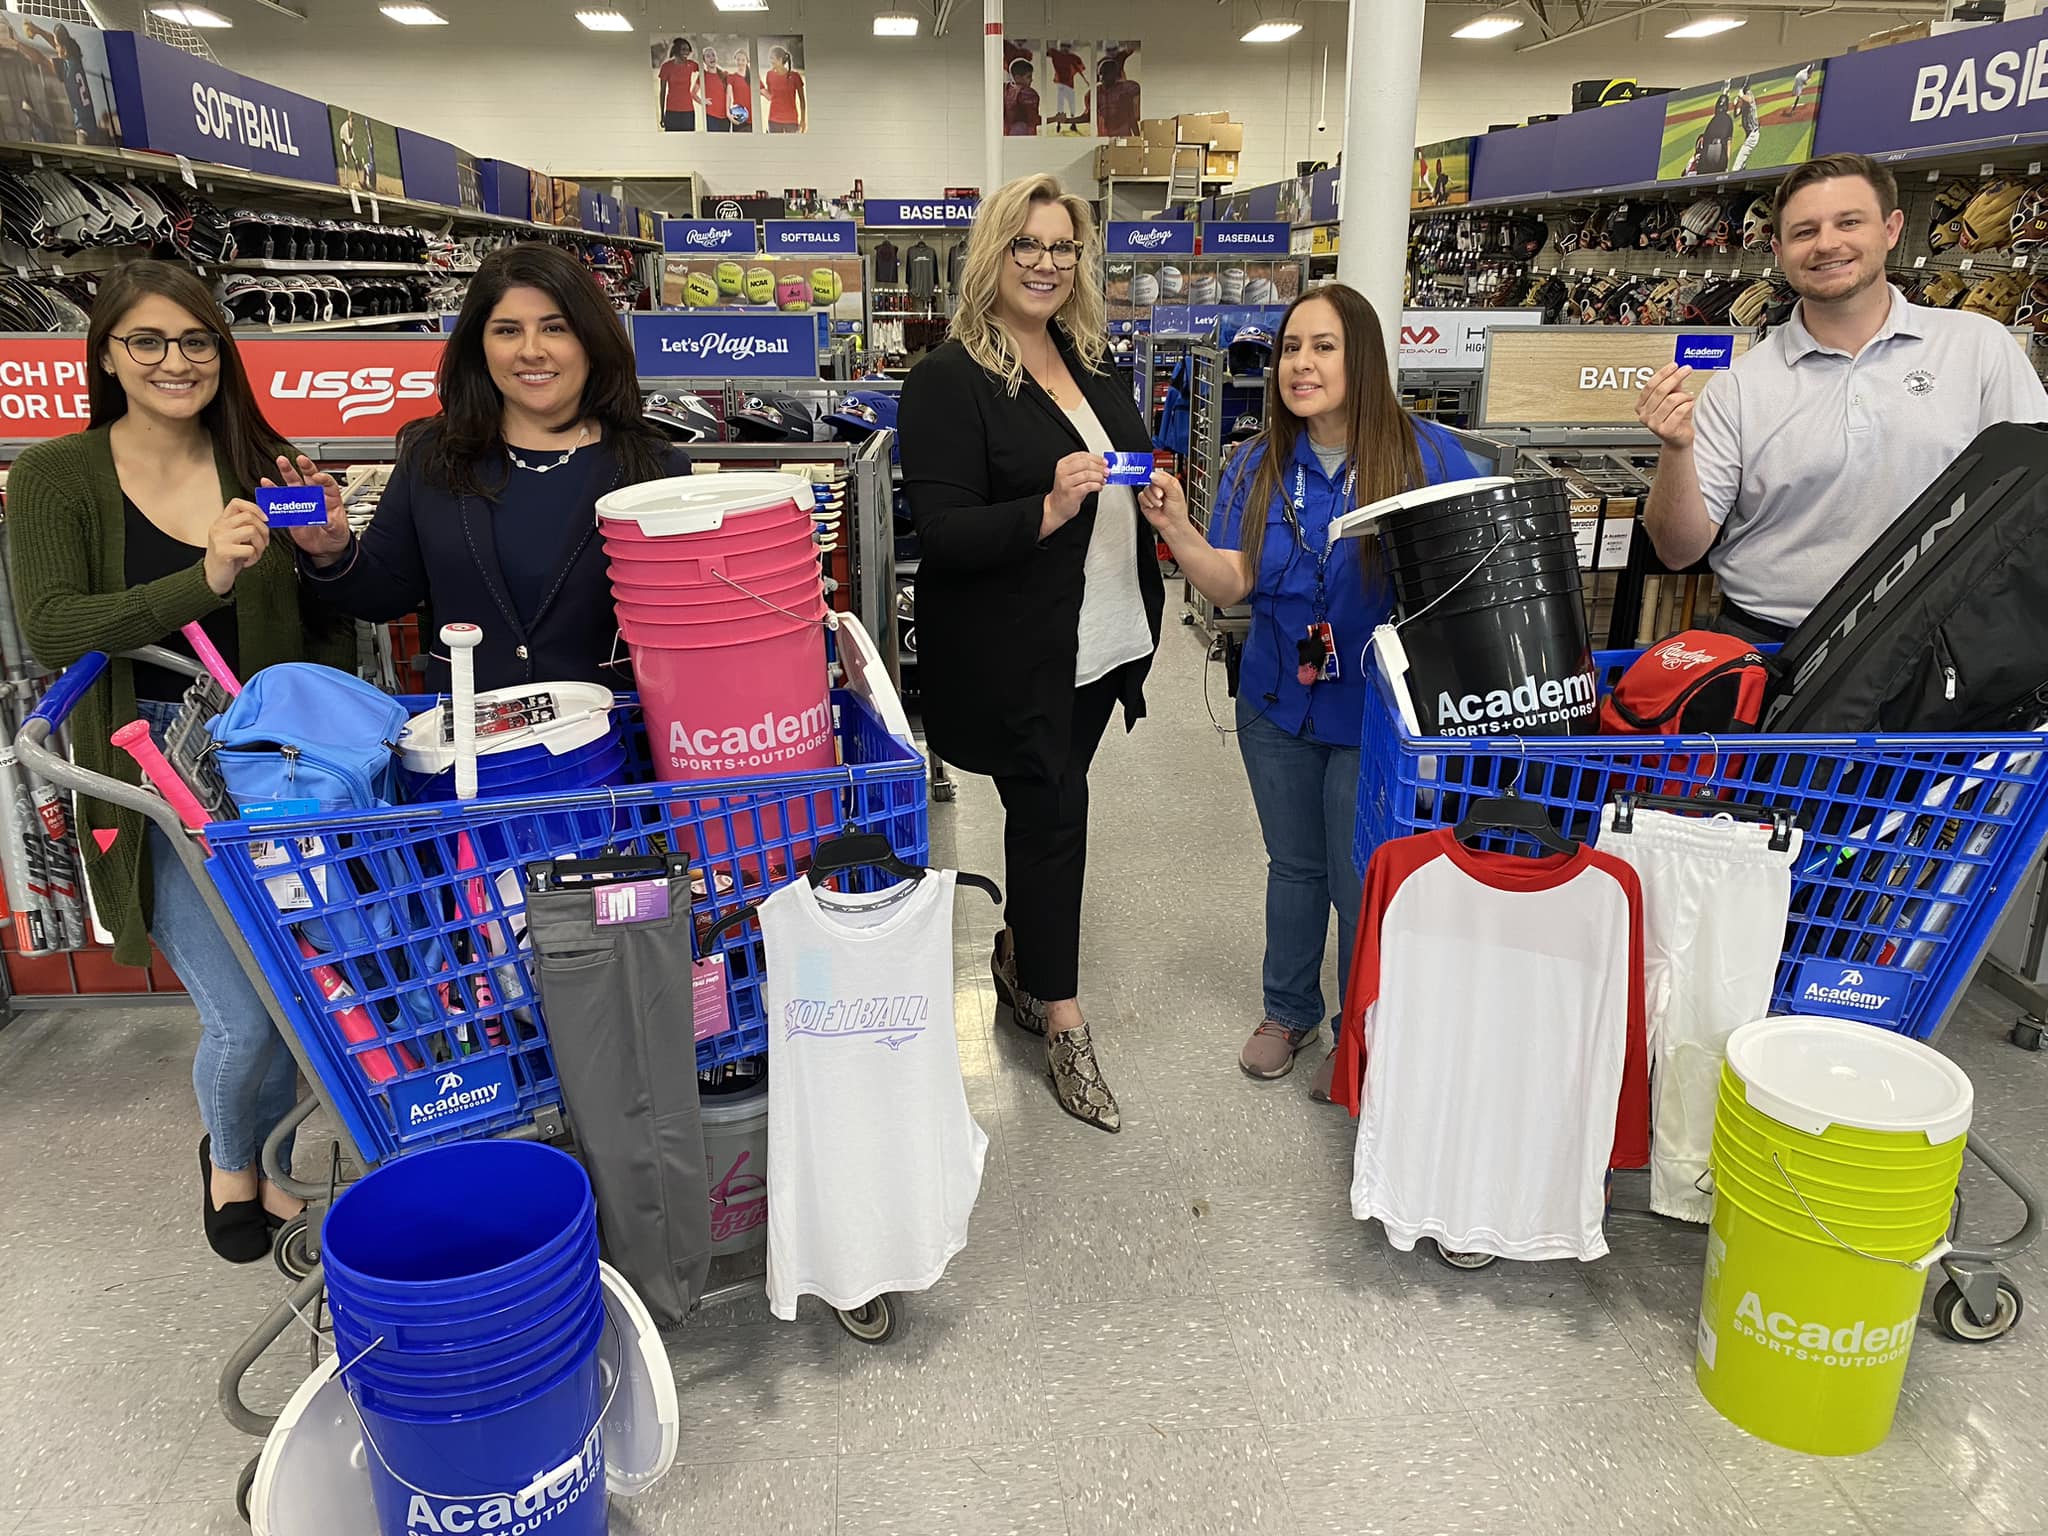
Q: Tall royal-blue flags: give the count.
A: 0